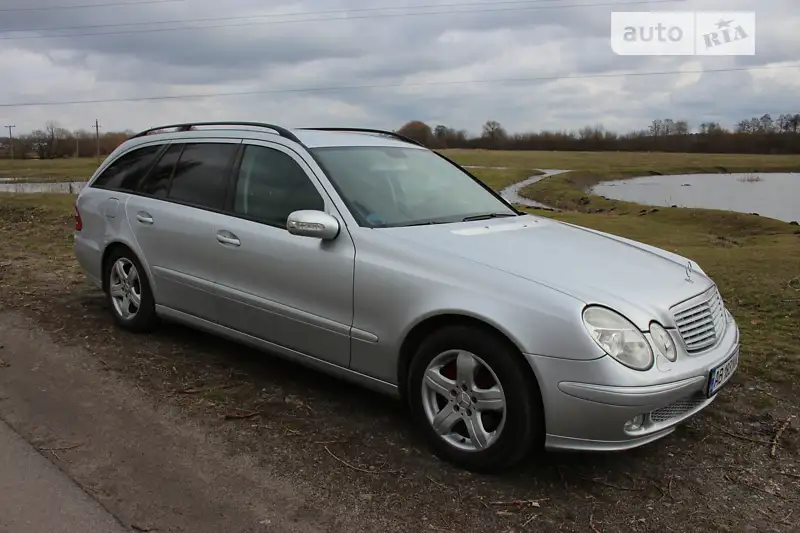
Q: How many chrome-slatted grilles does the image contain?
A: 1